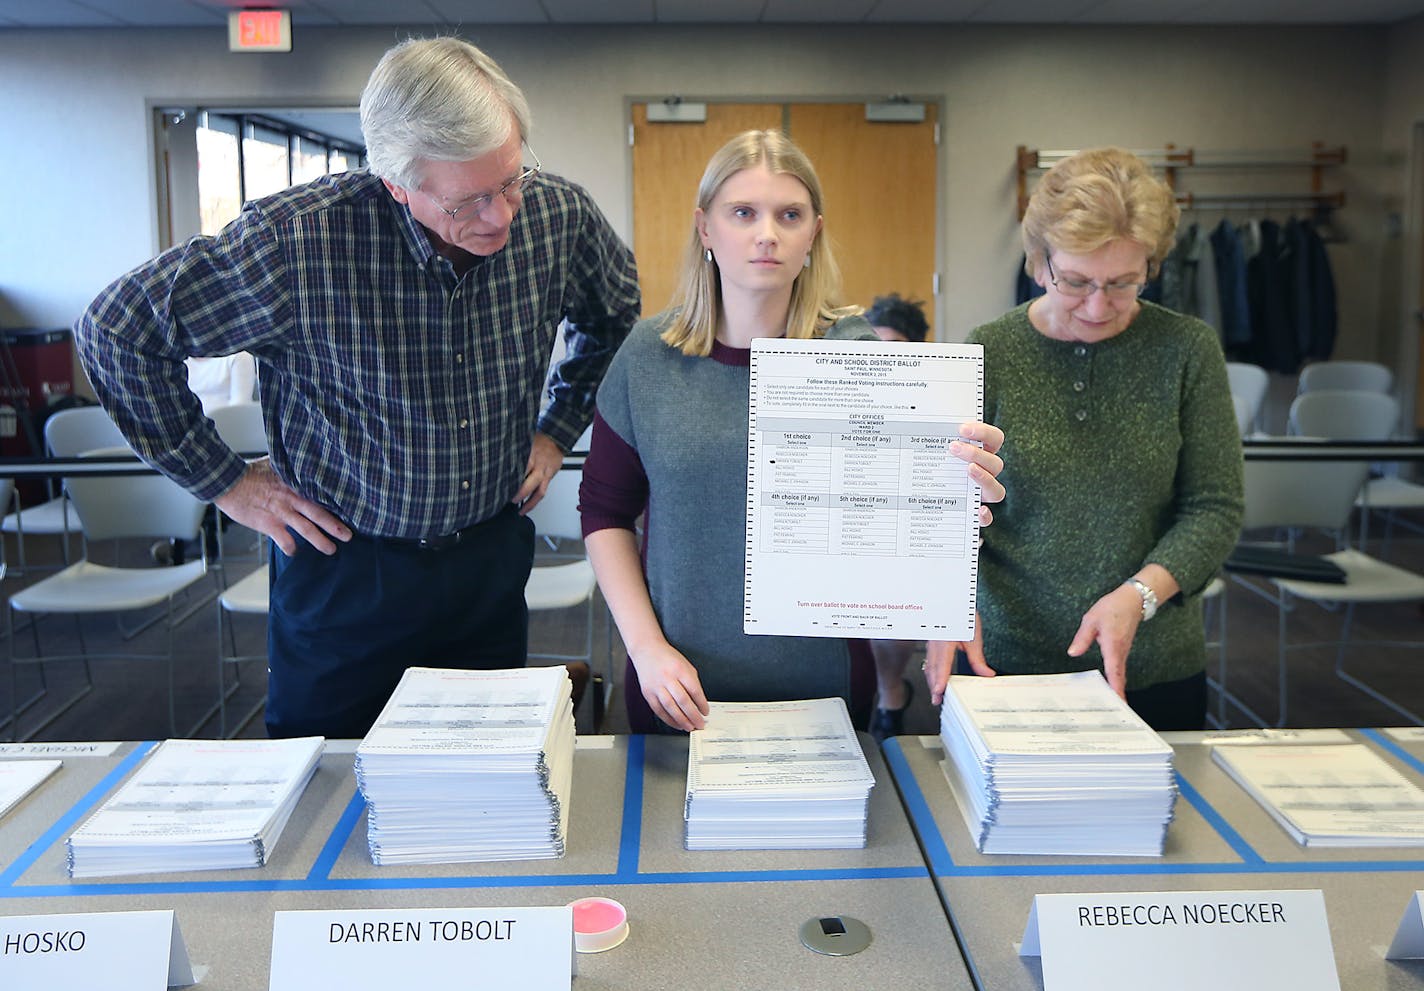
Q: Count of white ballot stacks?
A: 6